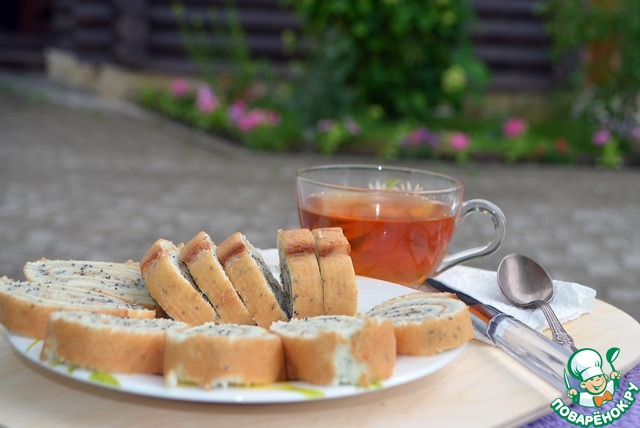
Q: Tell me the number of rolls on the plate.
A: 11